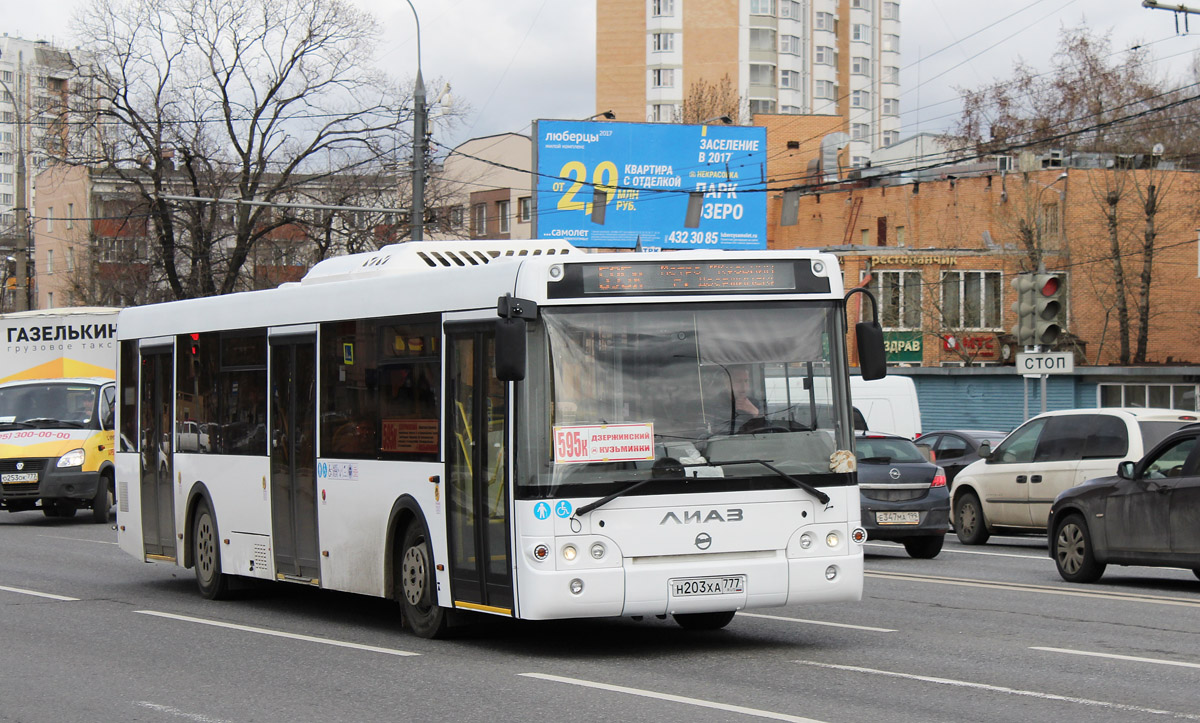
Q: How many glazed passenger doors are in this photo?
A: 3